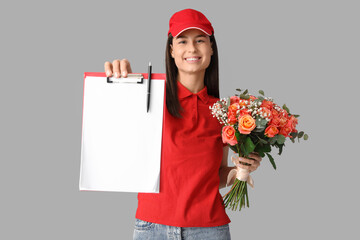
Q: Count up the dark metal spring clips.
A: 1